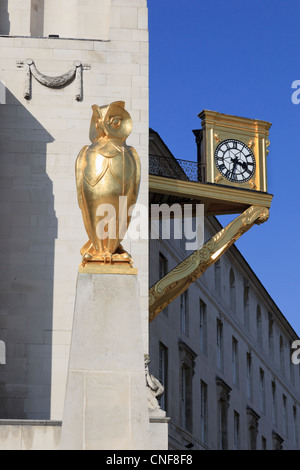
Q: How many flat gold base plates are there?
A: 1